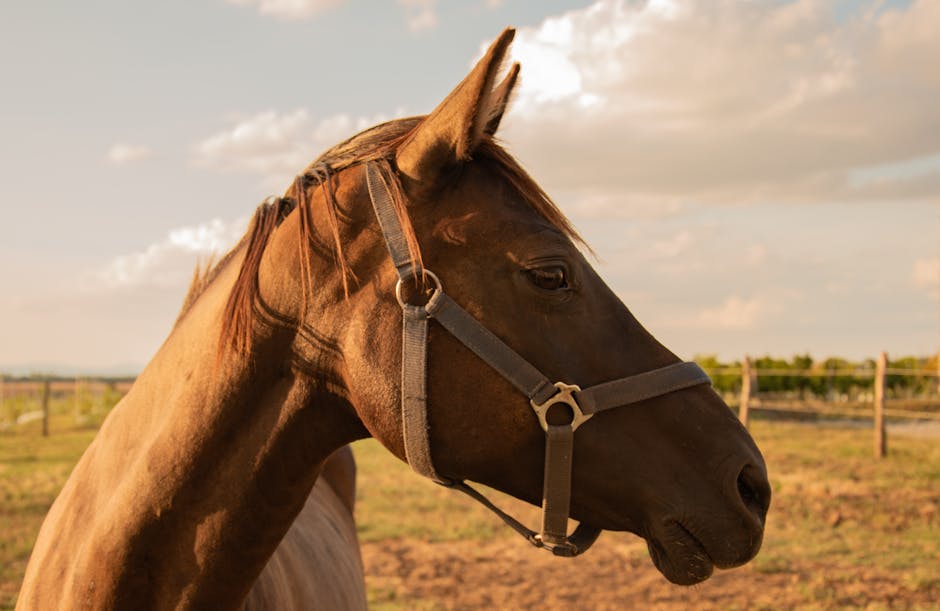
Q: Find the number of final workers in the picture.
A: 0